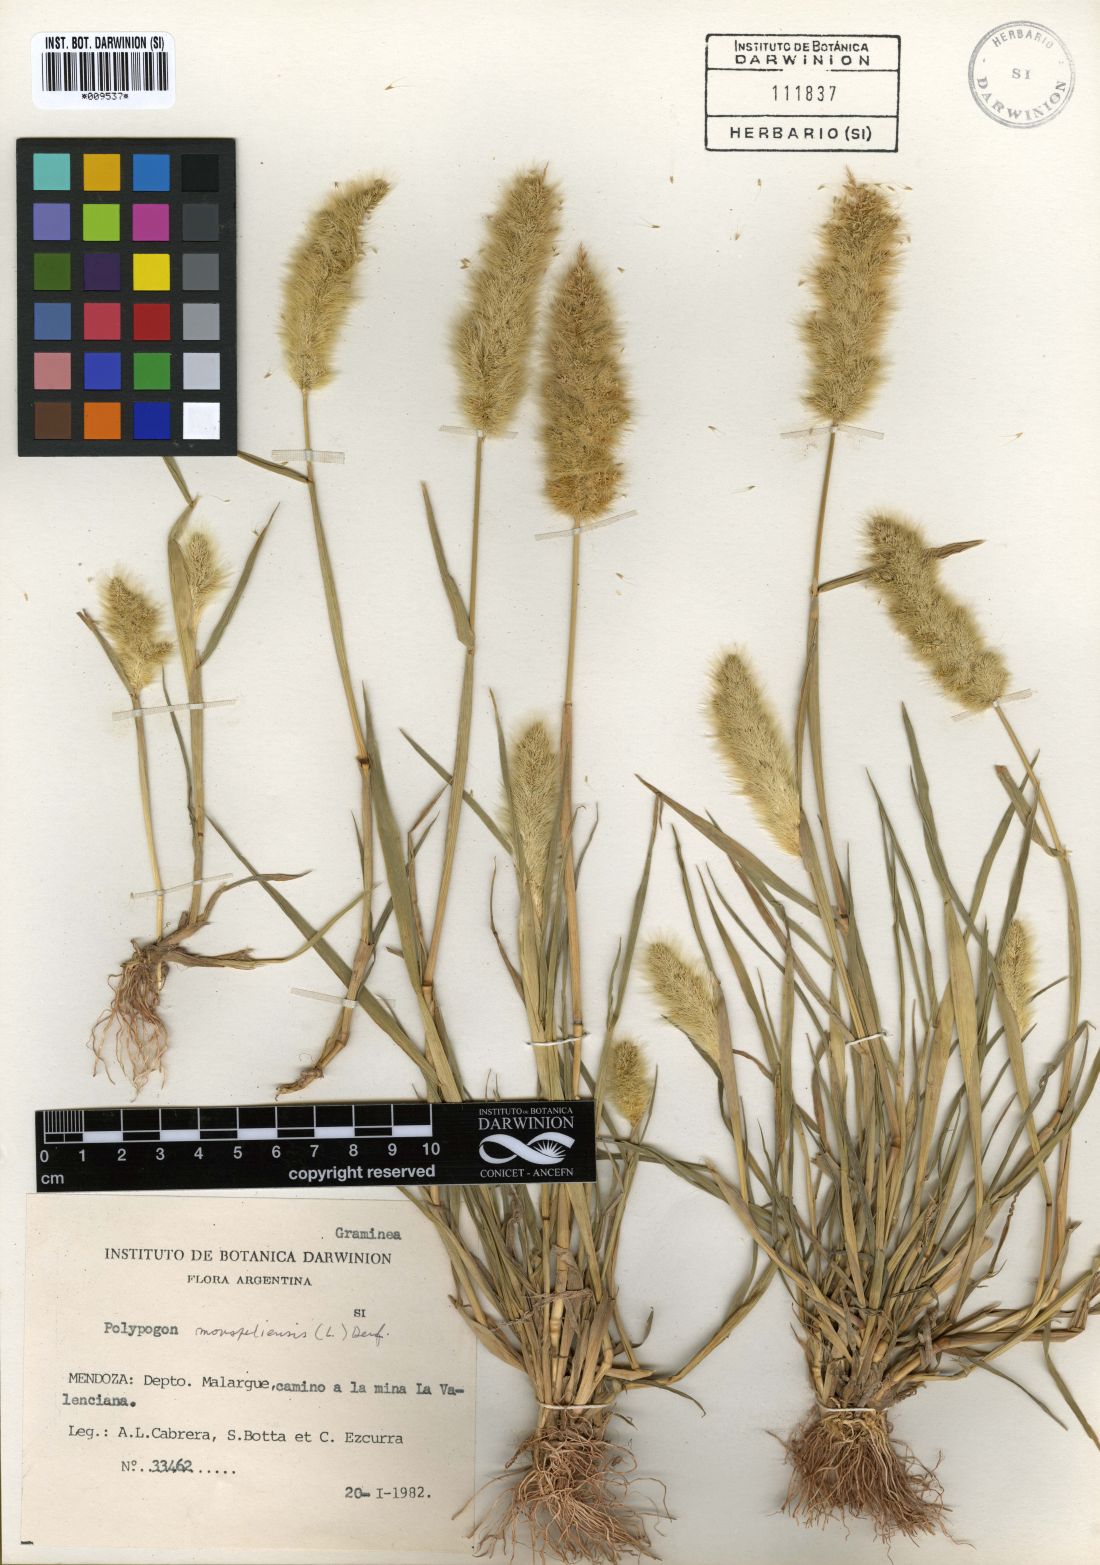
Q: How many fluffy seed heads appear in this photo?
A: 12